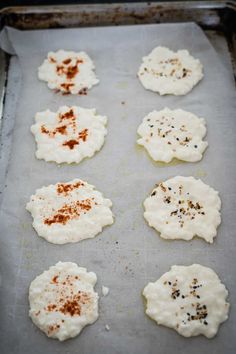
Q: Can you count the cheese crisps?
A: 8